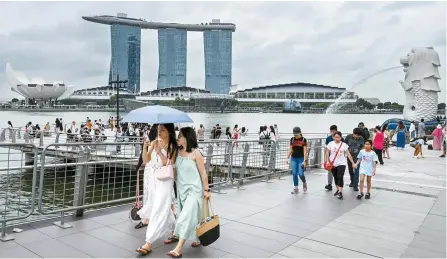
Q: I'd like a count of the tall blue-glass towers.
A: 3